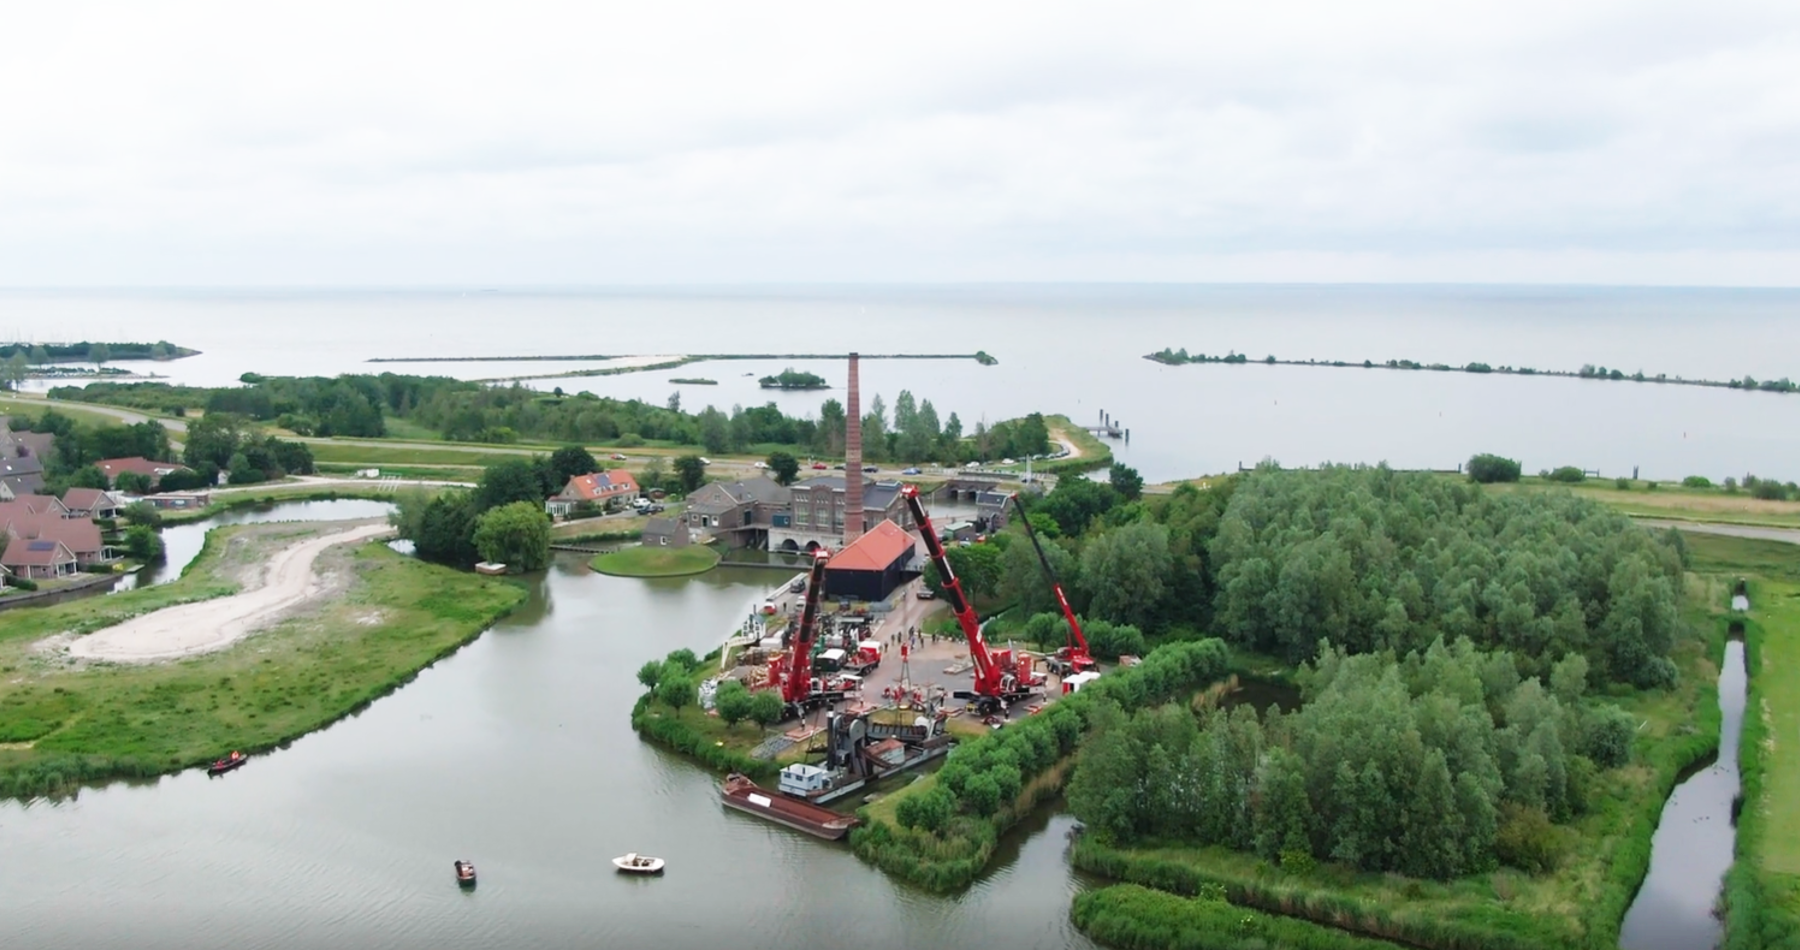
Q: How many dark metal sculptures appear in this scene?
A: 0